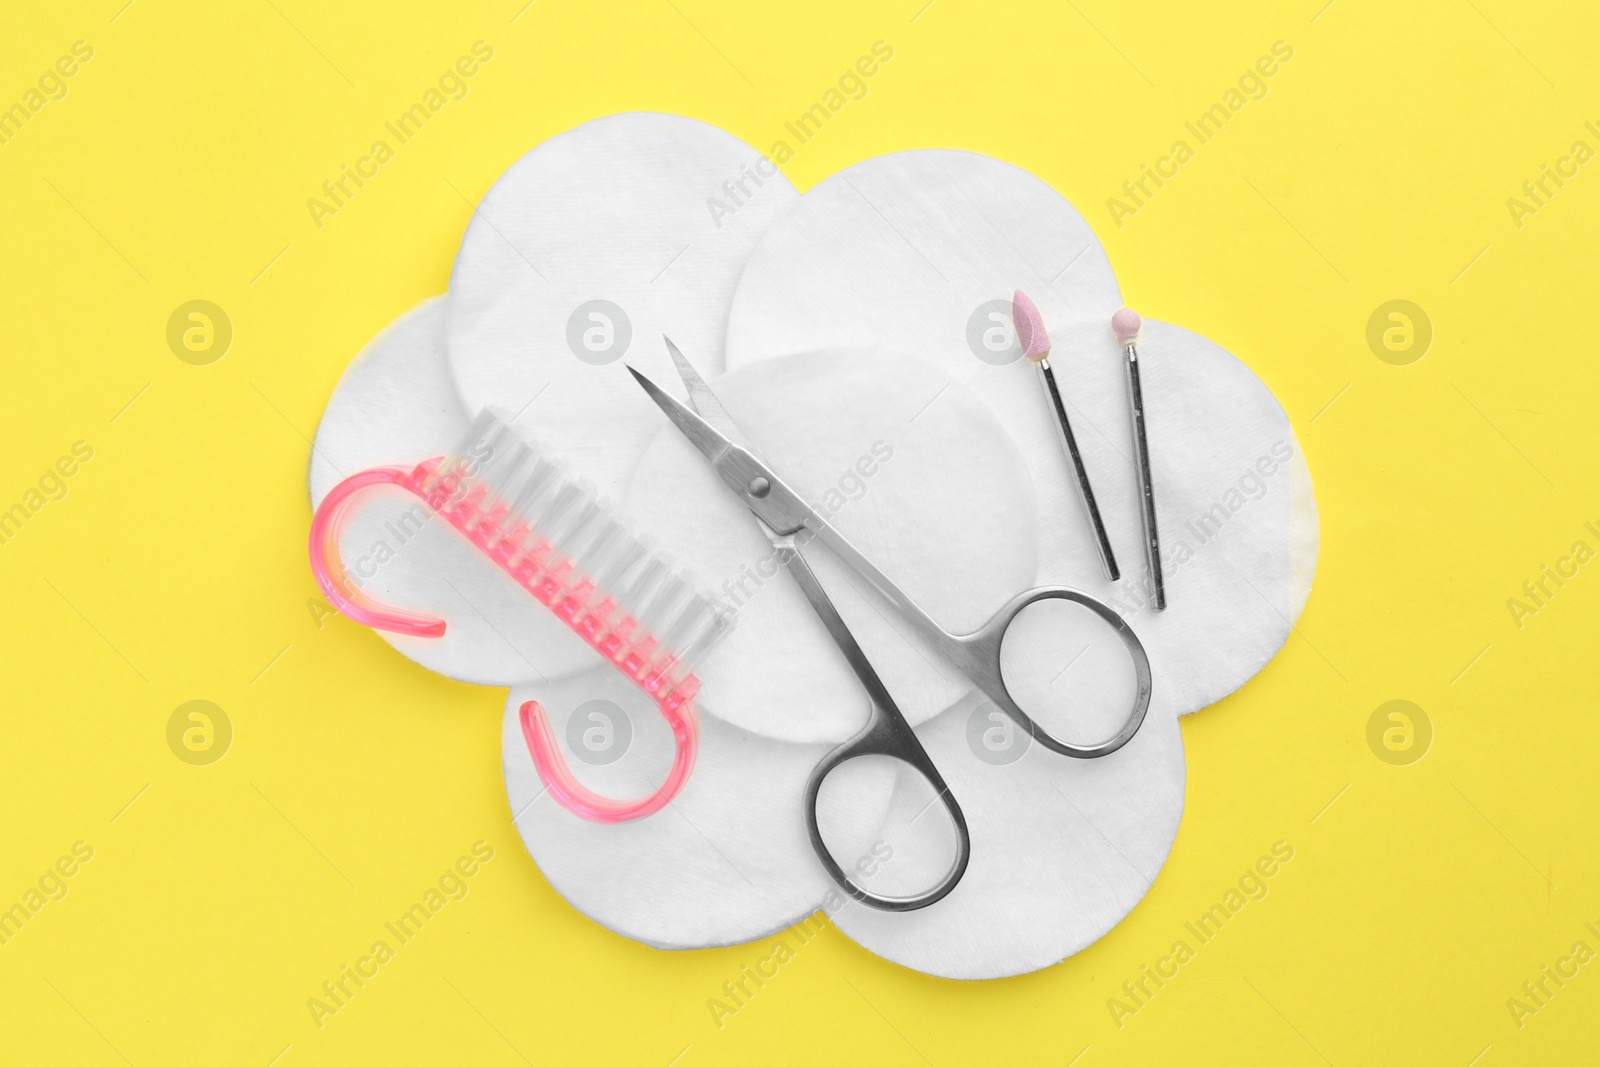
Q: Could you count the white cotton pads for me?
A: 7